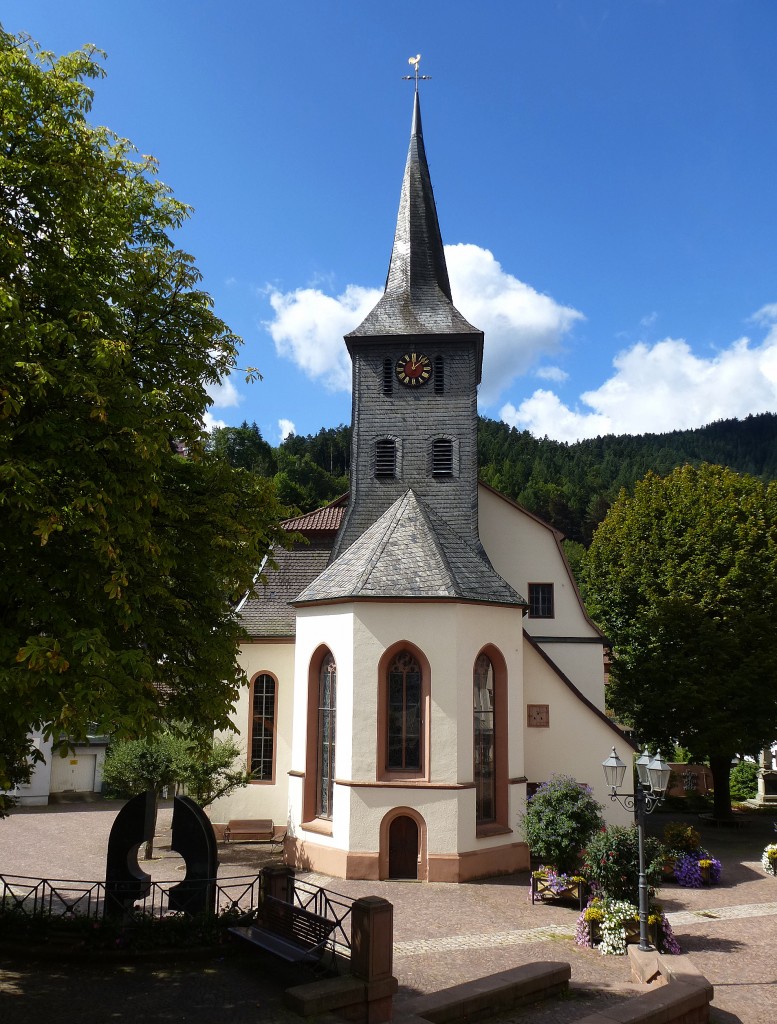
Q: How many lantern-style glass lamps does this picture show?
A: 3